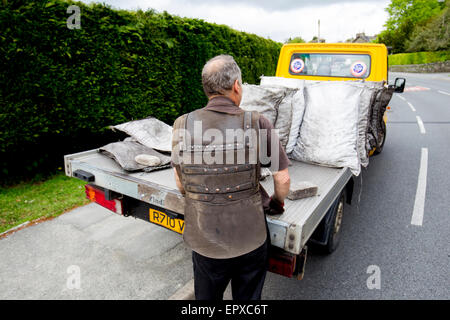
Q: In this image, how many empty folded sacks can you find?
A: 2